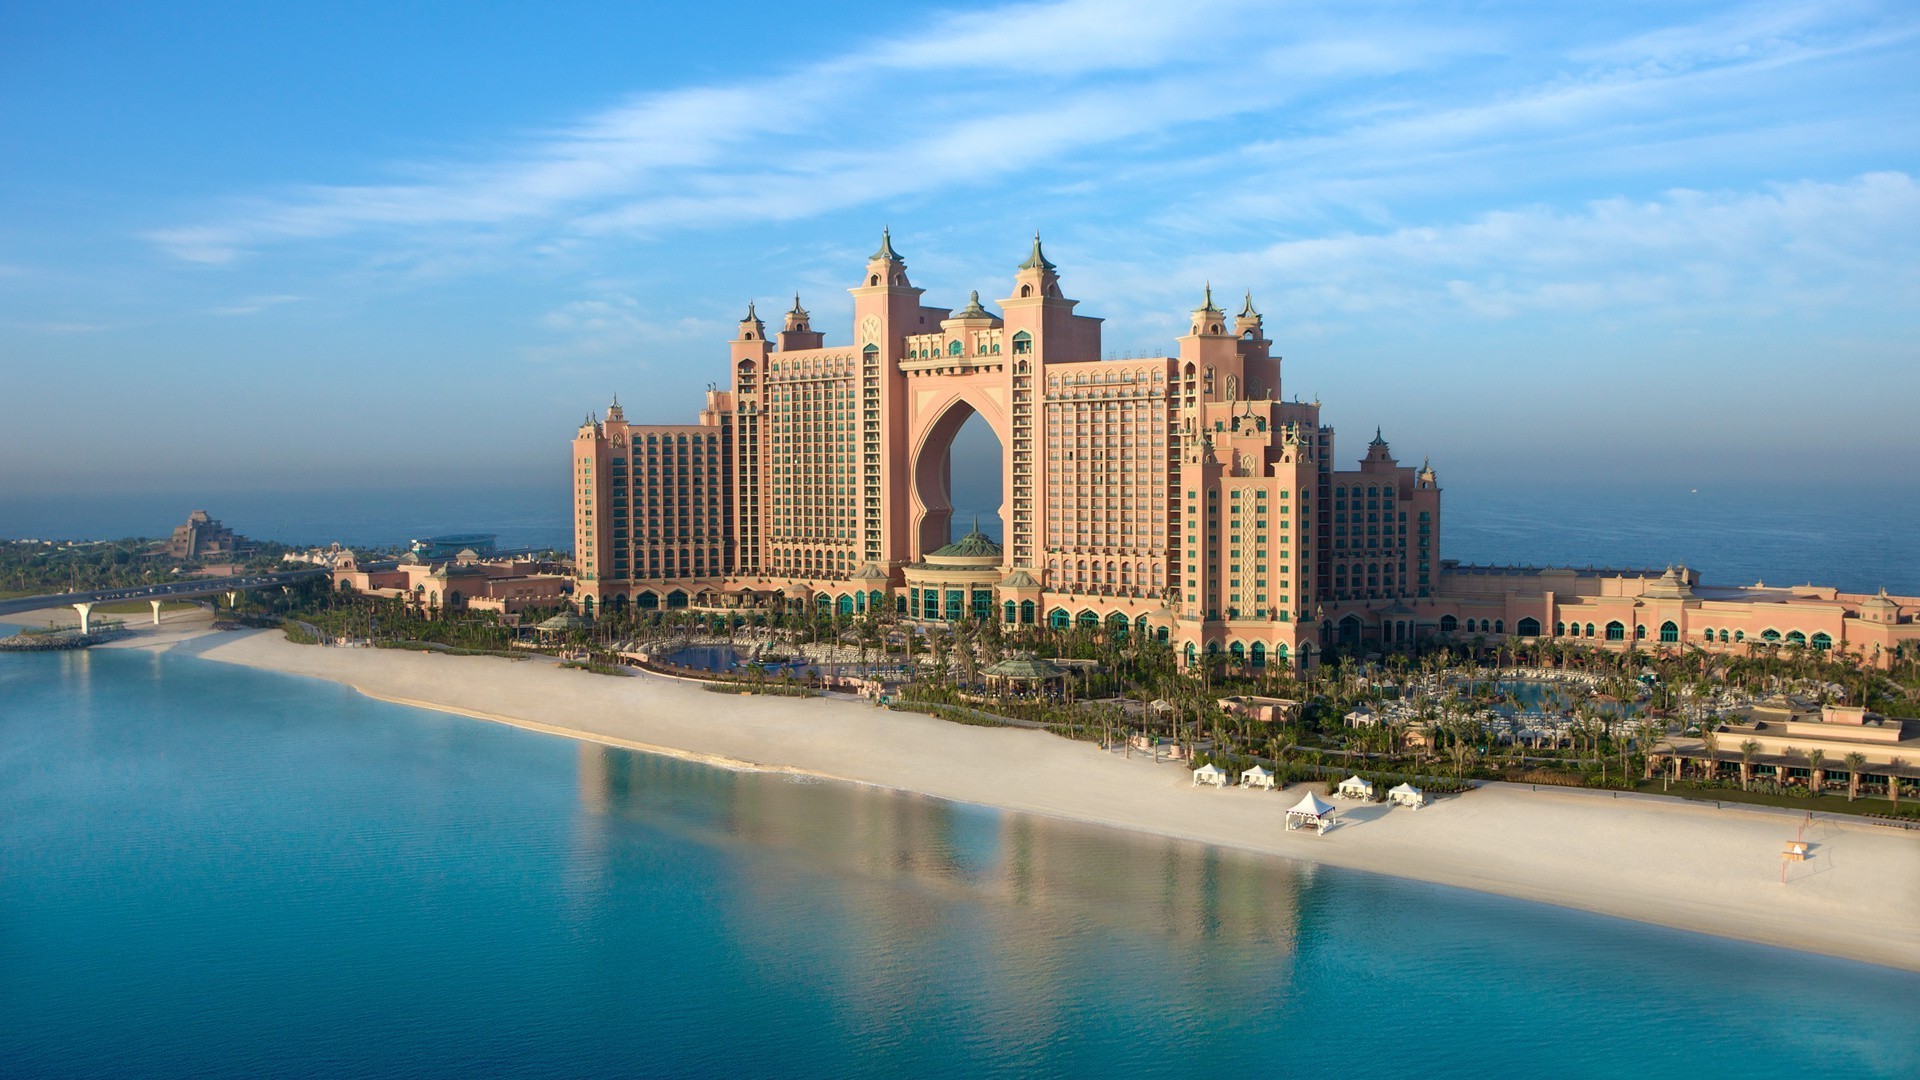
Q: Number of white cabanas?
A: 5